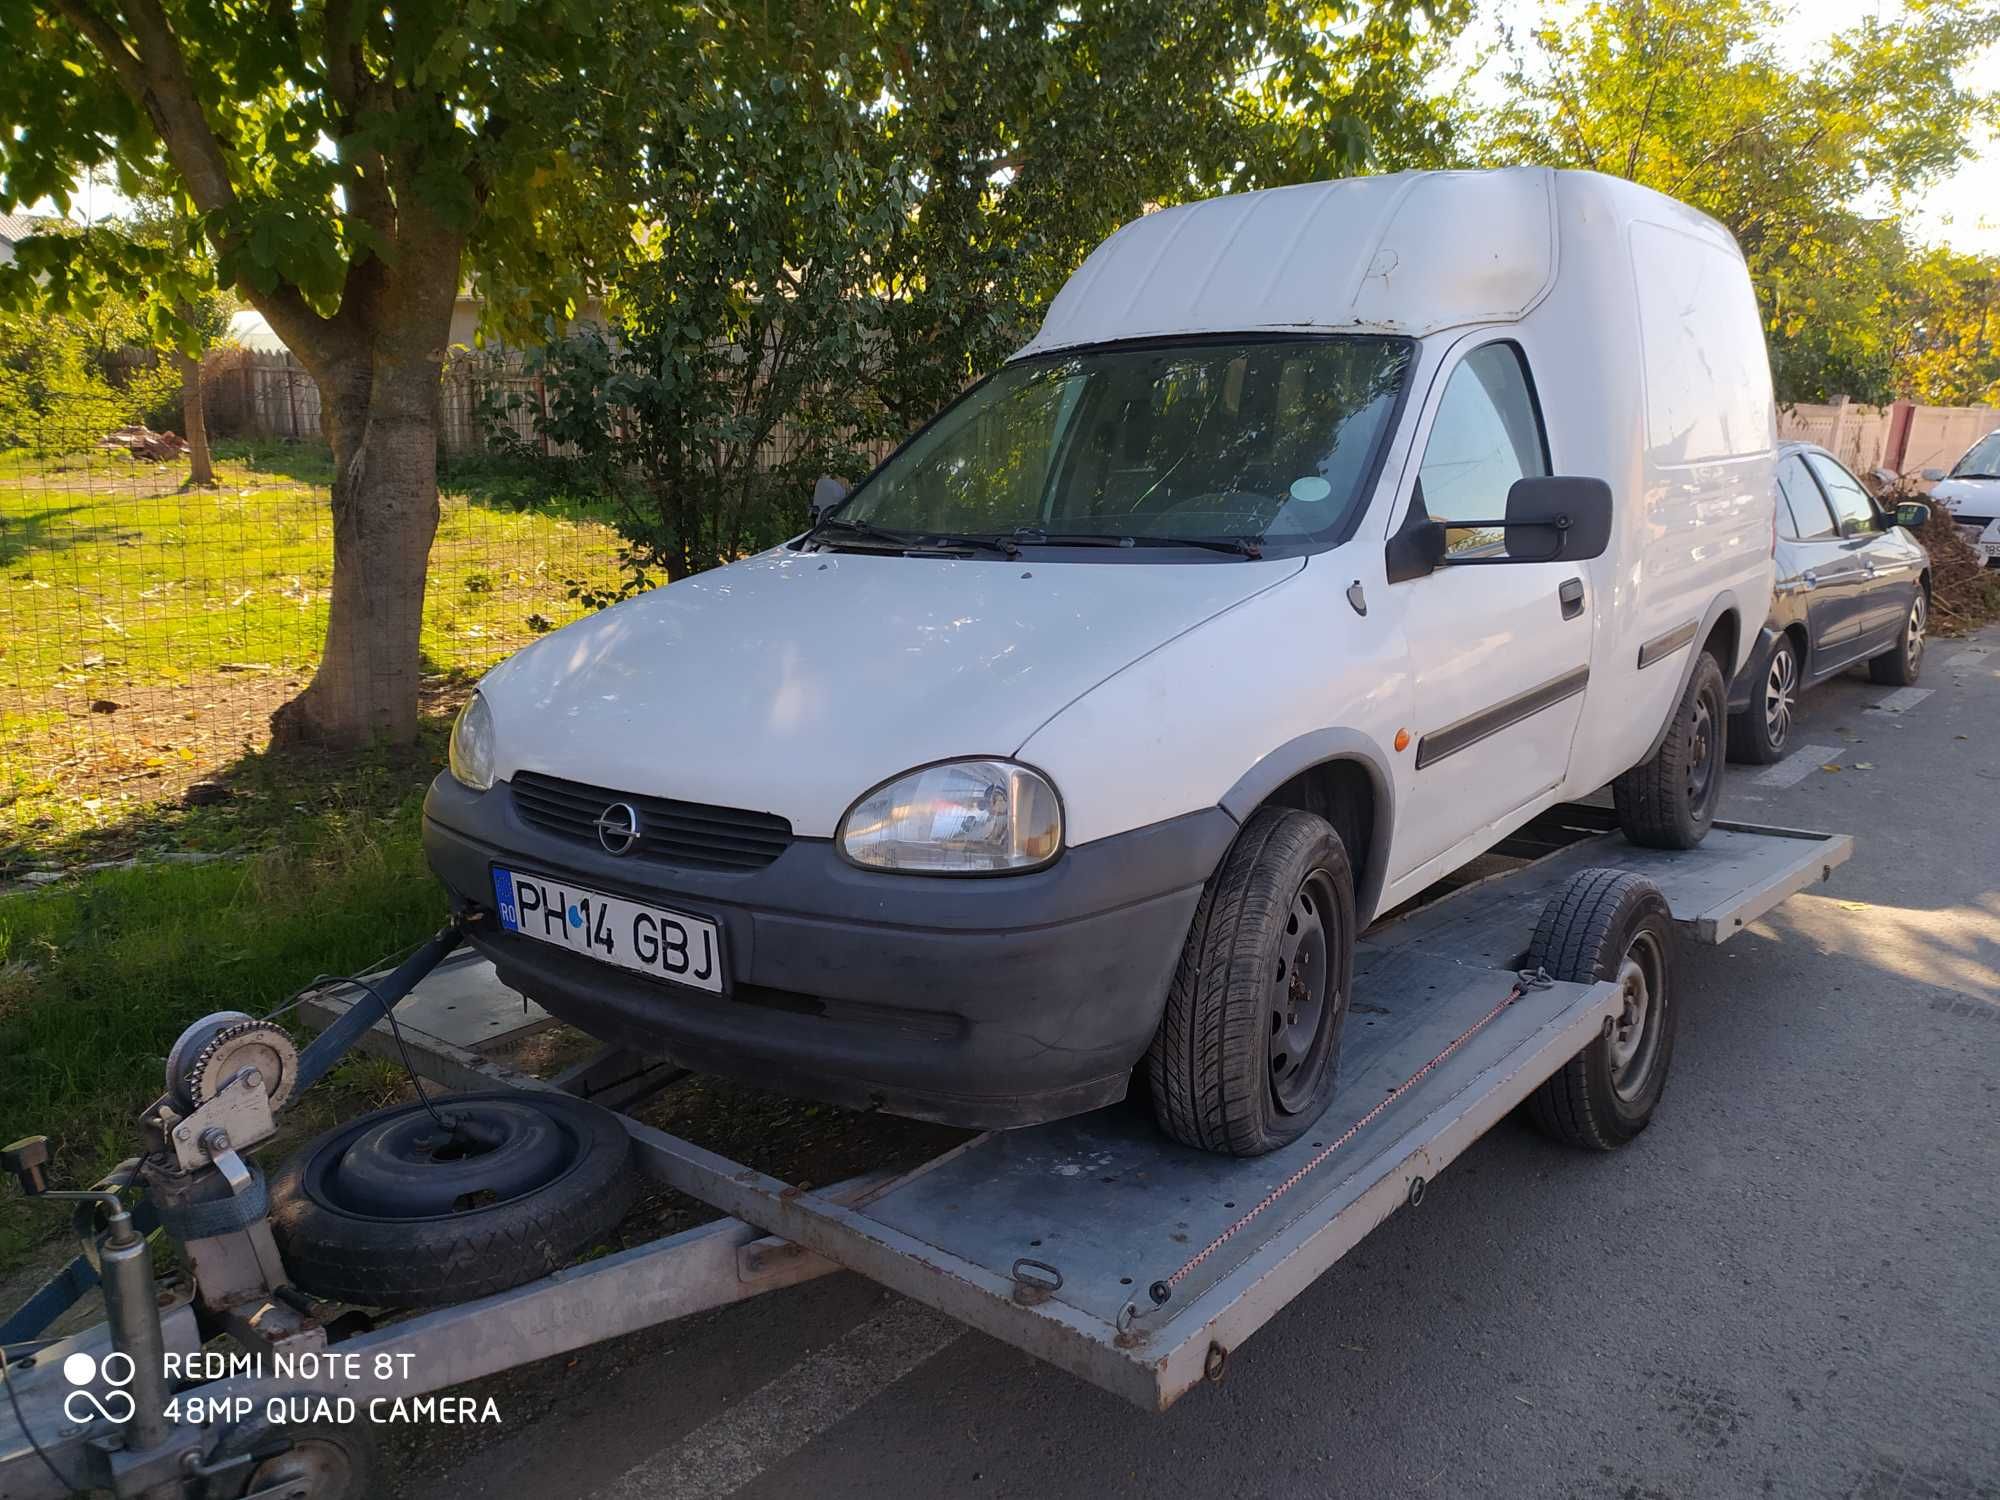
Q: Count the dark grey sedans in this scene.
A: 1